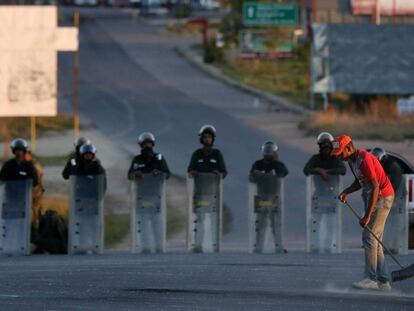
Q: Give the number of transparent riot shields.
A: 7